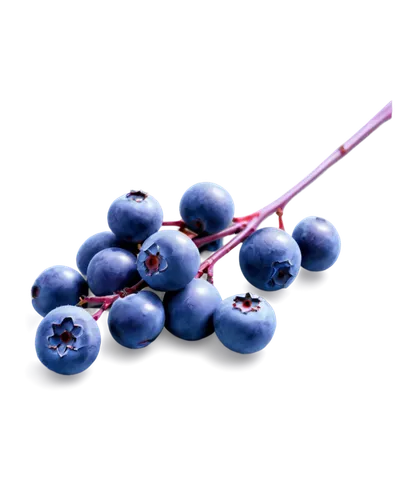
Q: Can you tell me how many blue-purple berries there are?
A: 12